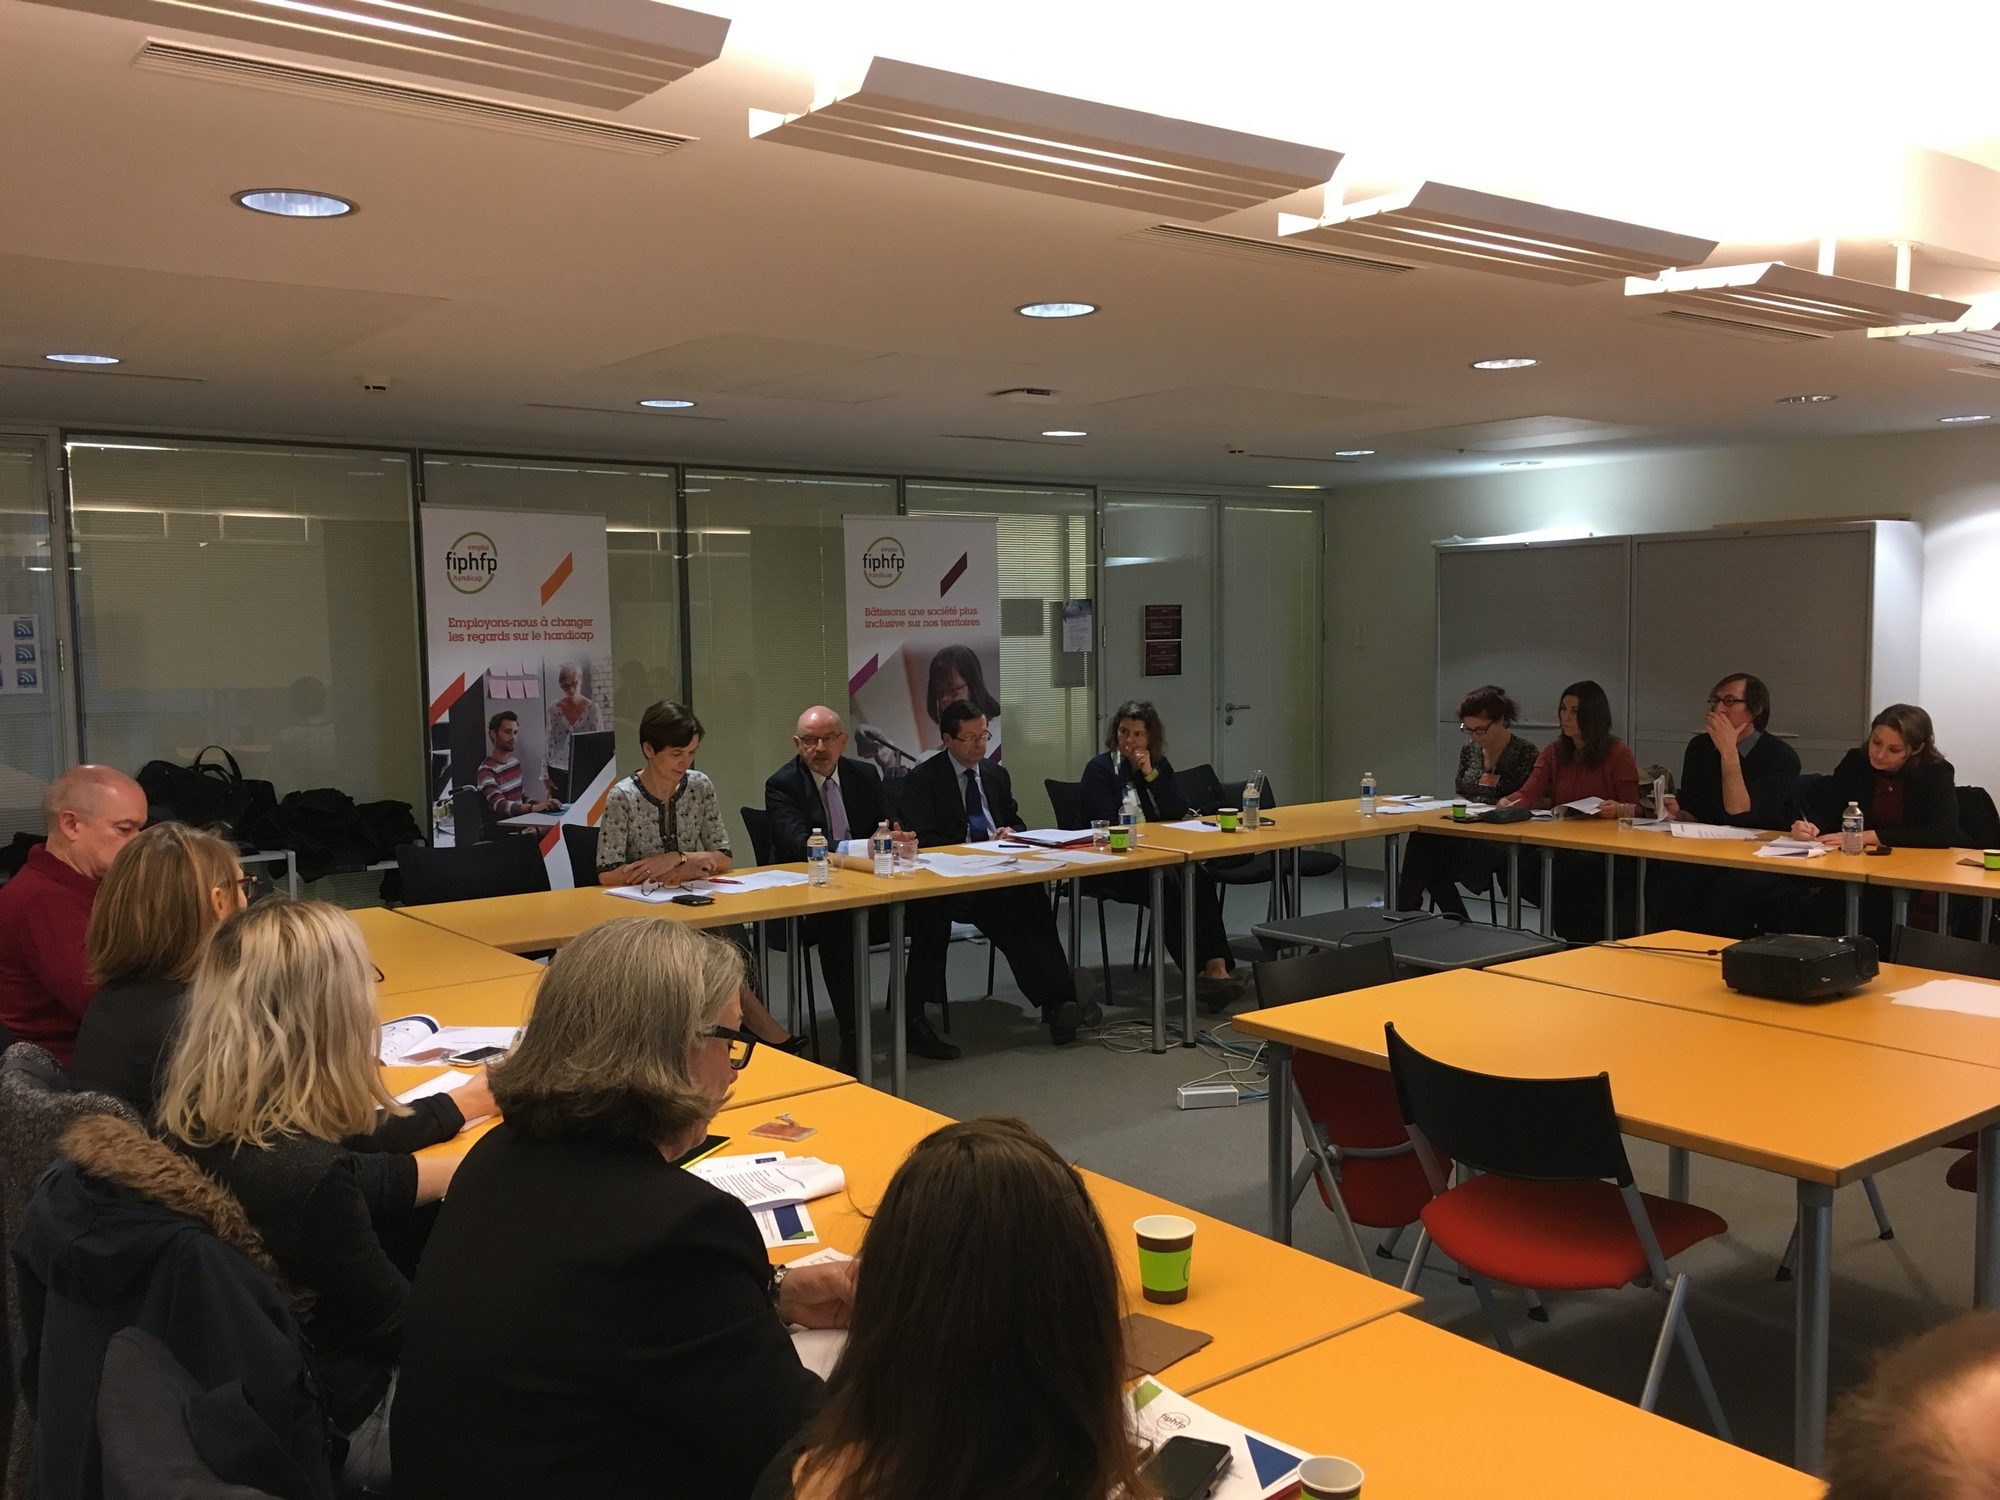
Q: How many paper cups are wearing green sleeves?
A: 6